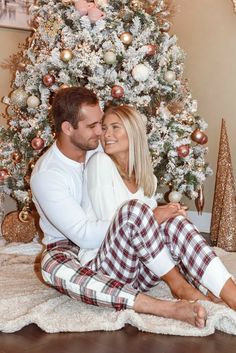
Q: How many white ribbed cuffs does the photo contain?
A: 2